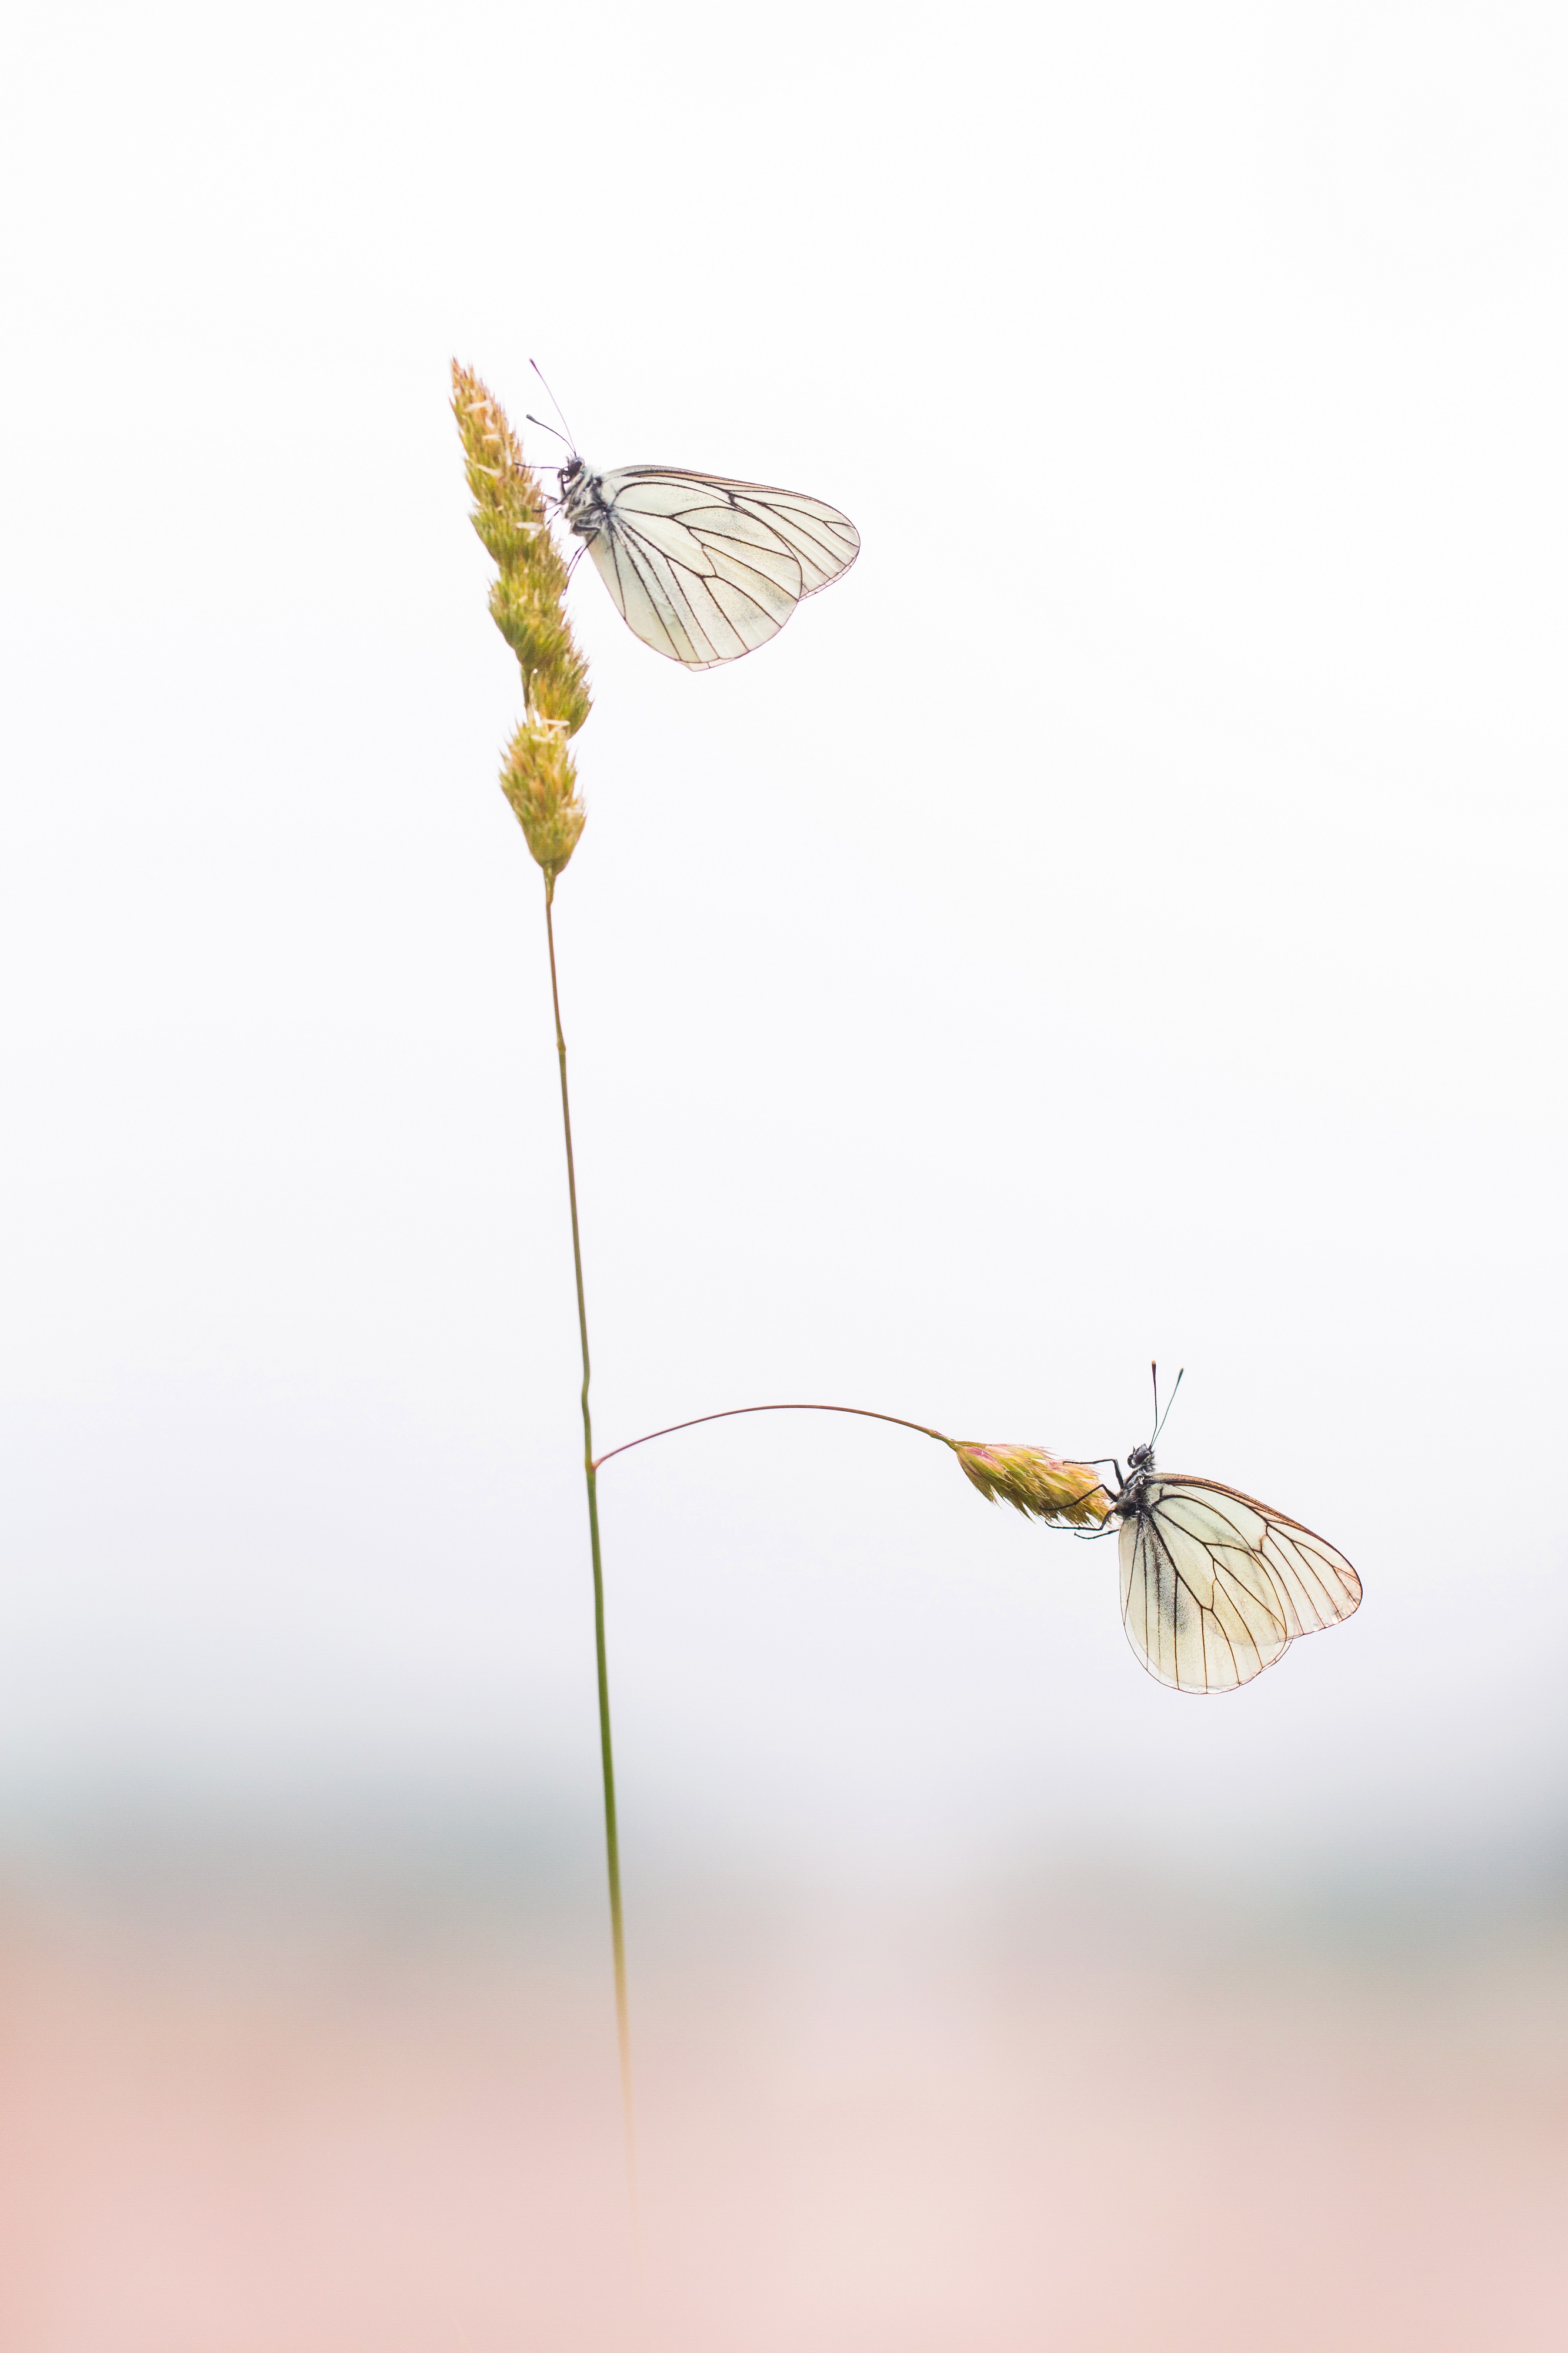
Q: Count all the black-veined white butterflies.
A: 2